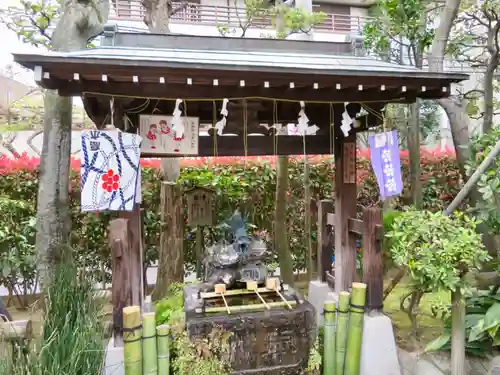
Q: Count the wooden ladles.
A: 3